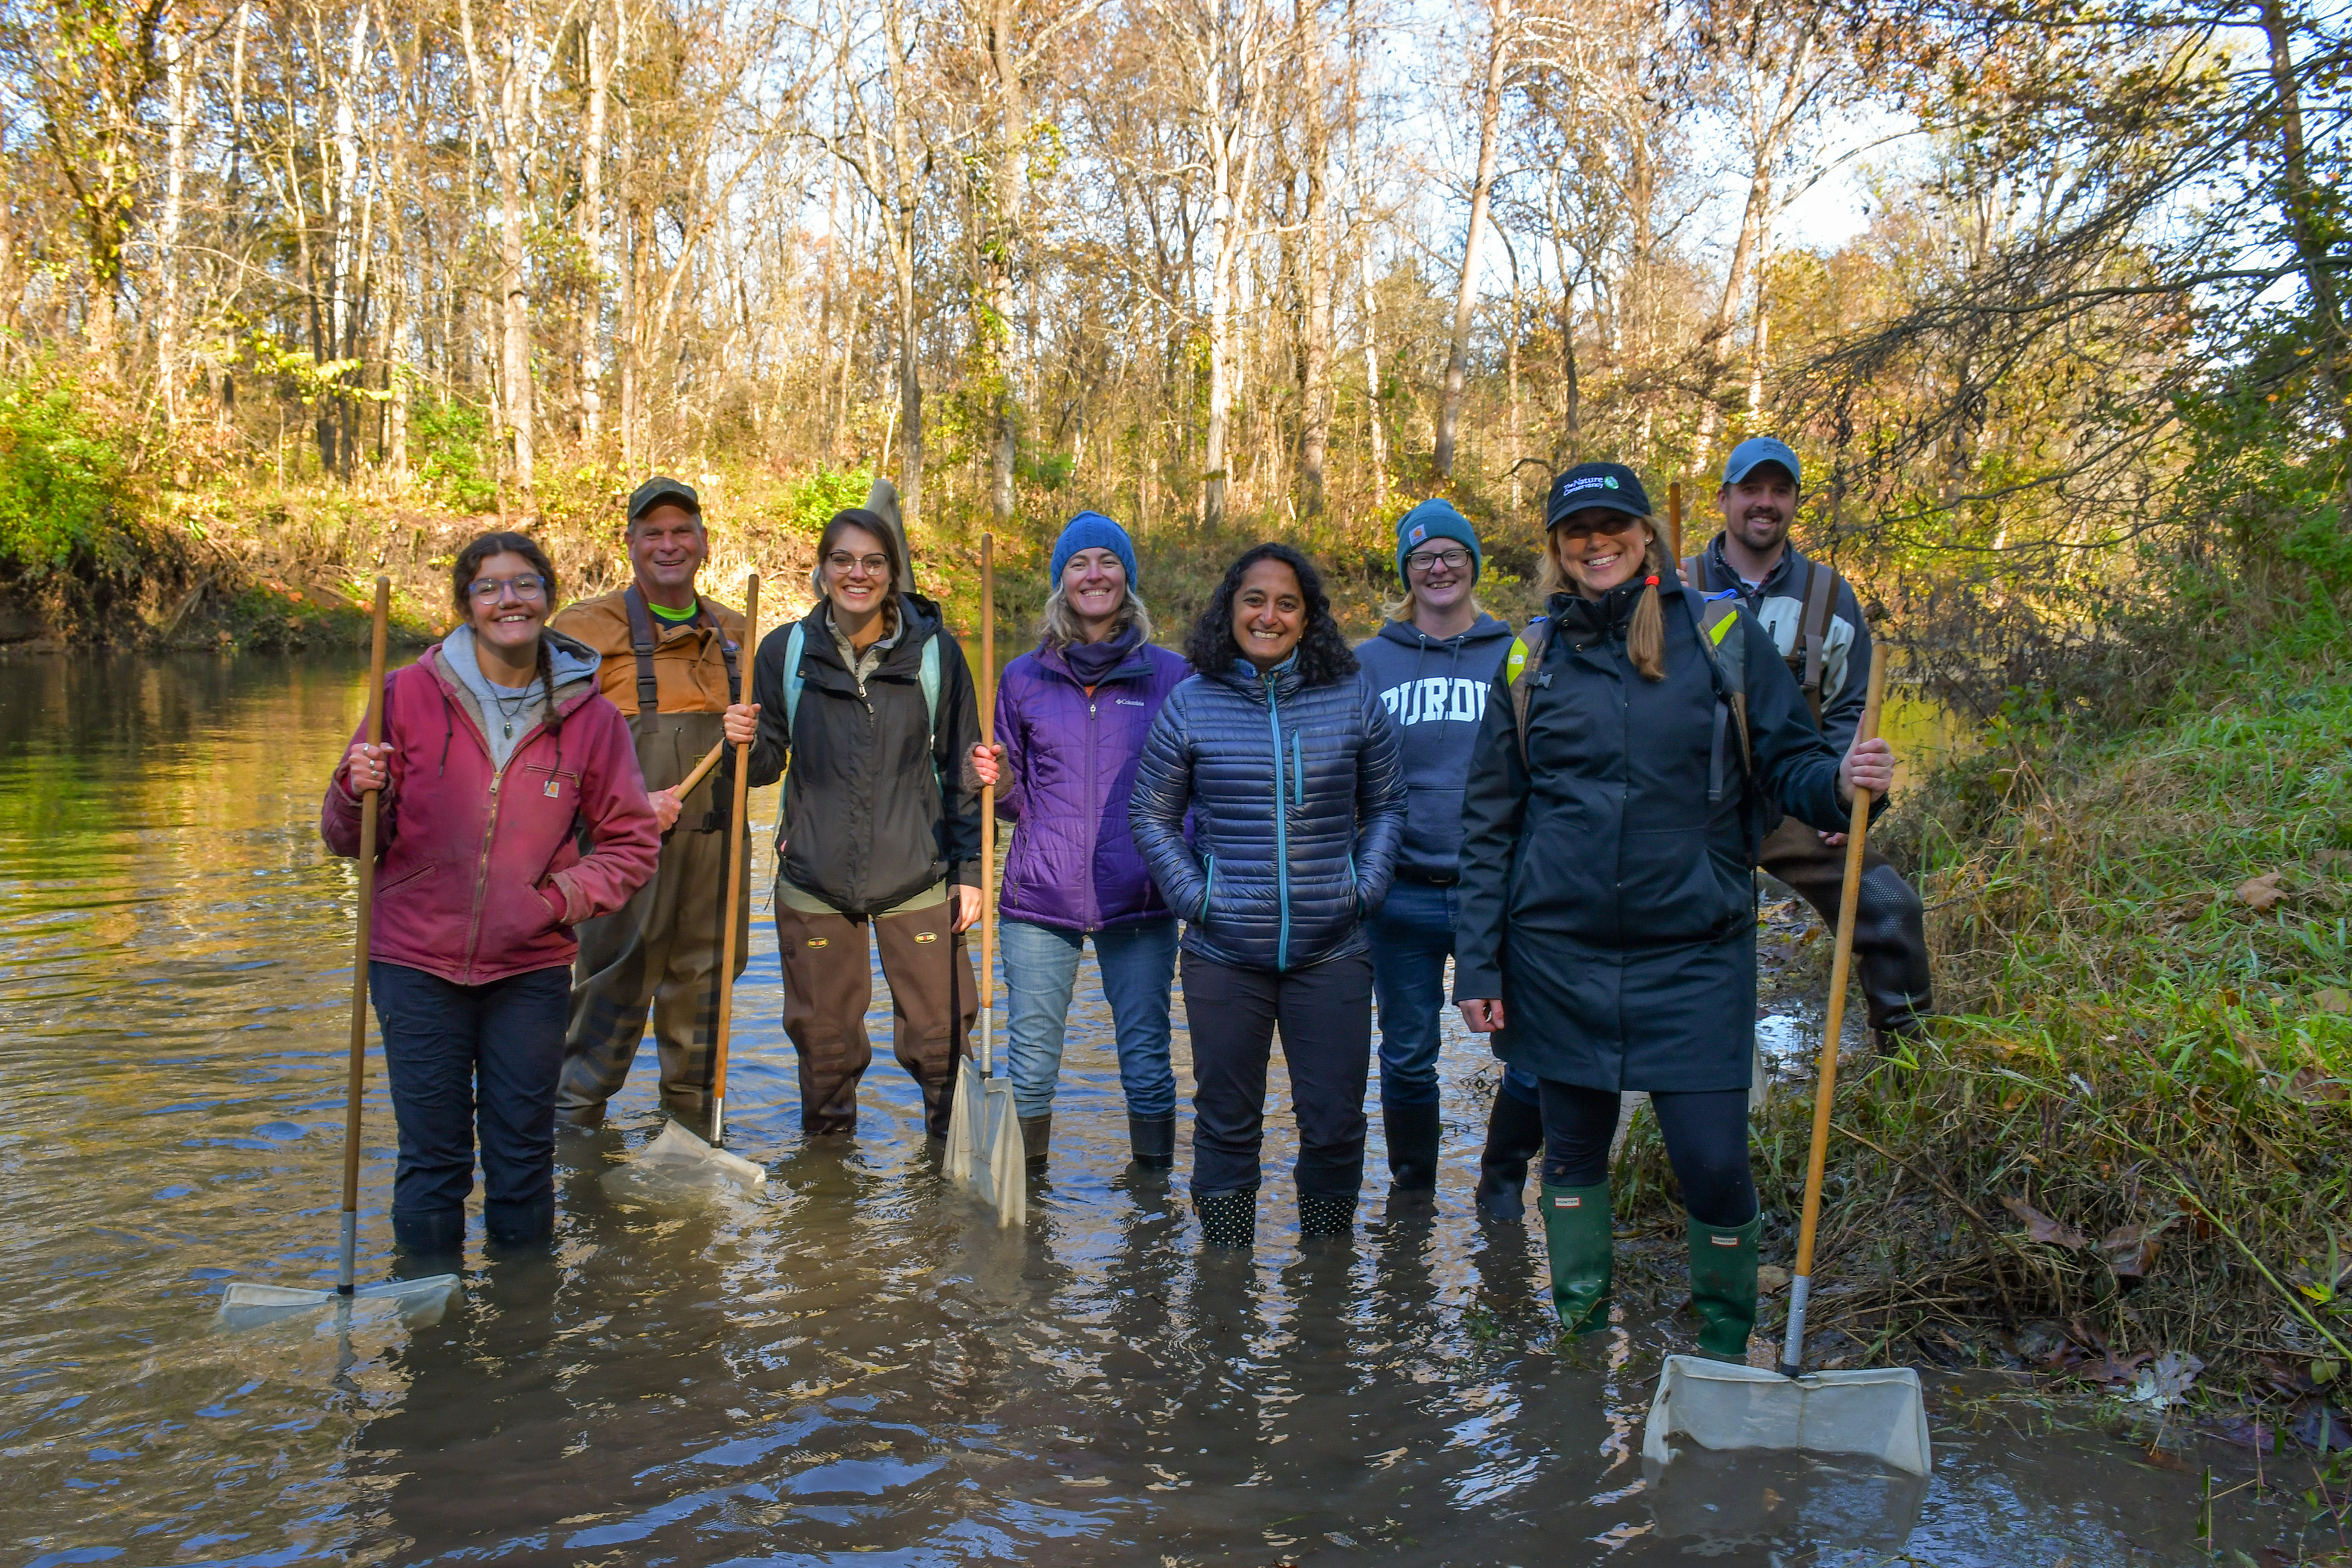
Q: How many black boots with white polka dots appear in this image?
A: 2